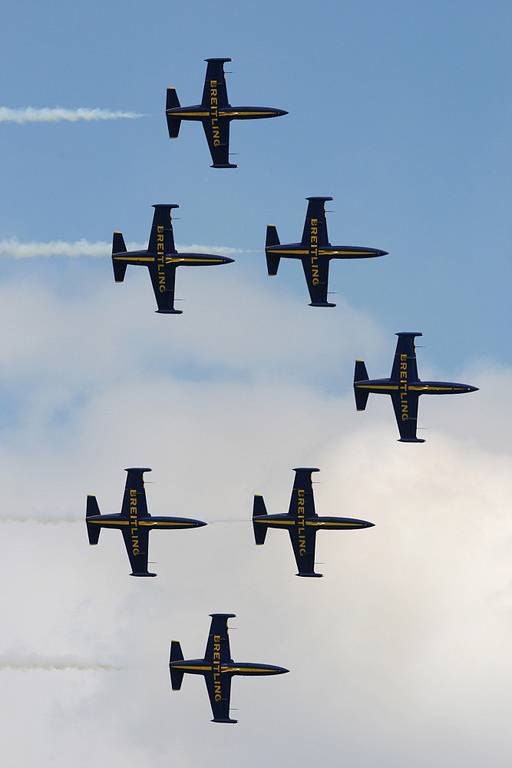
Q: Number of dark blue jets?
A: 7